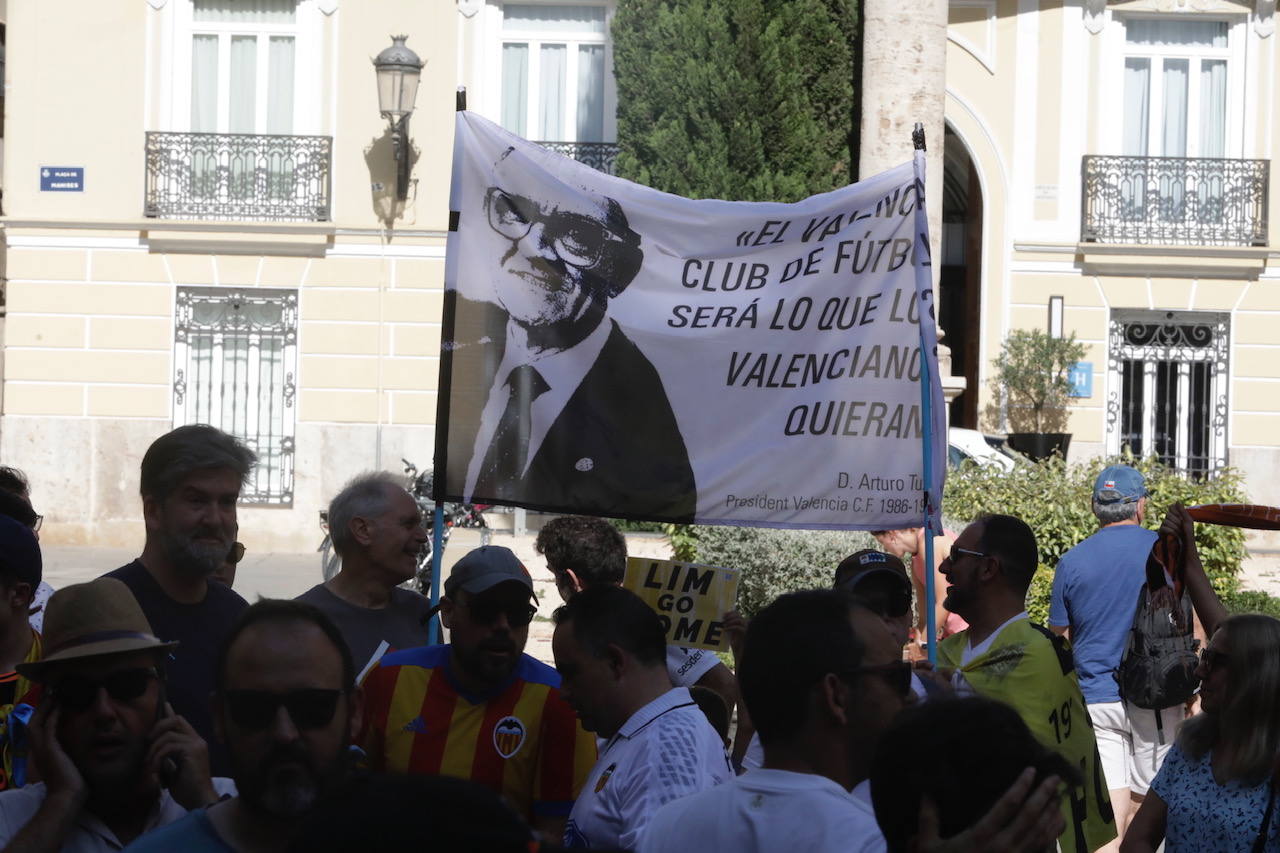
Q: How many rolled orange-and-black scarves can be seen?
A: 1